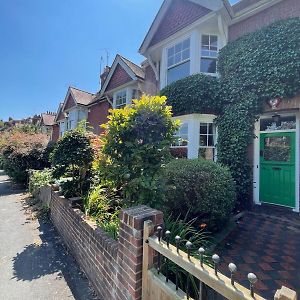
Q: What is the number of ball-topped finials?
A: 8